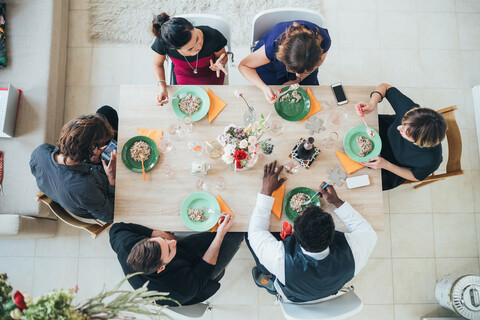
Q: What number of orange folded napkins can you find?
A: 6